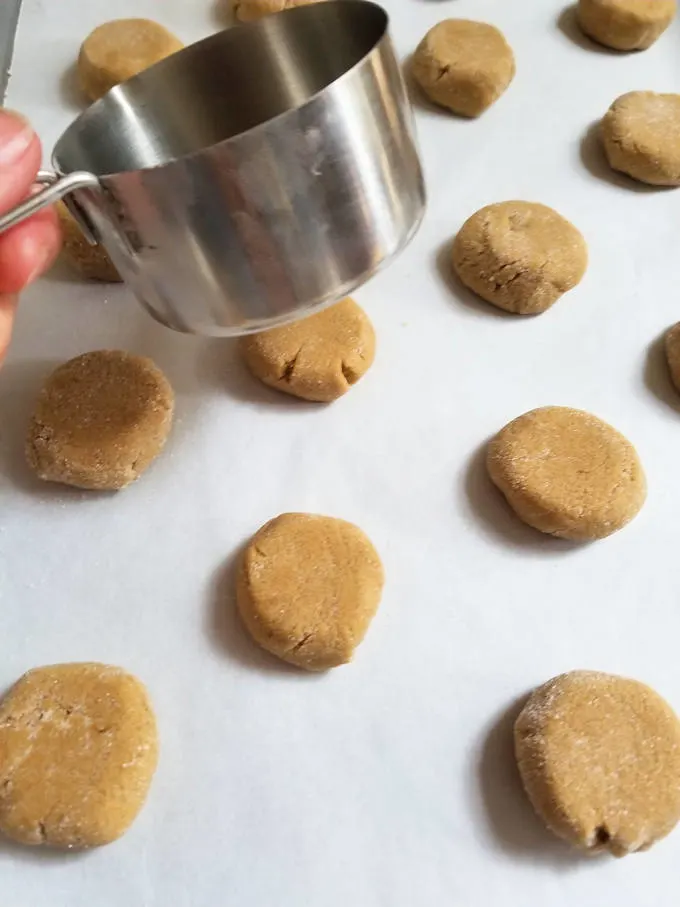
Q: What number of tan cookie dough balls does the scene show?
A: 14